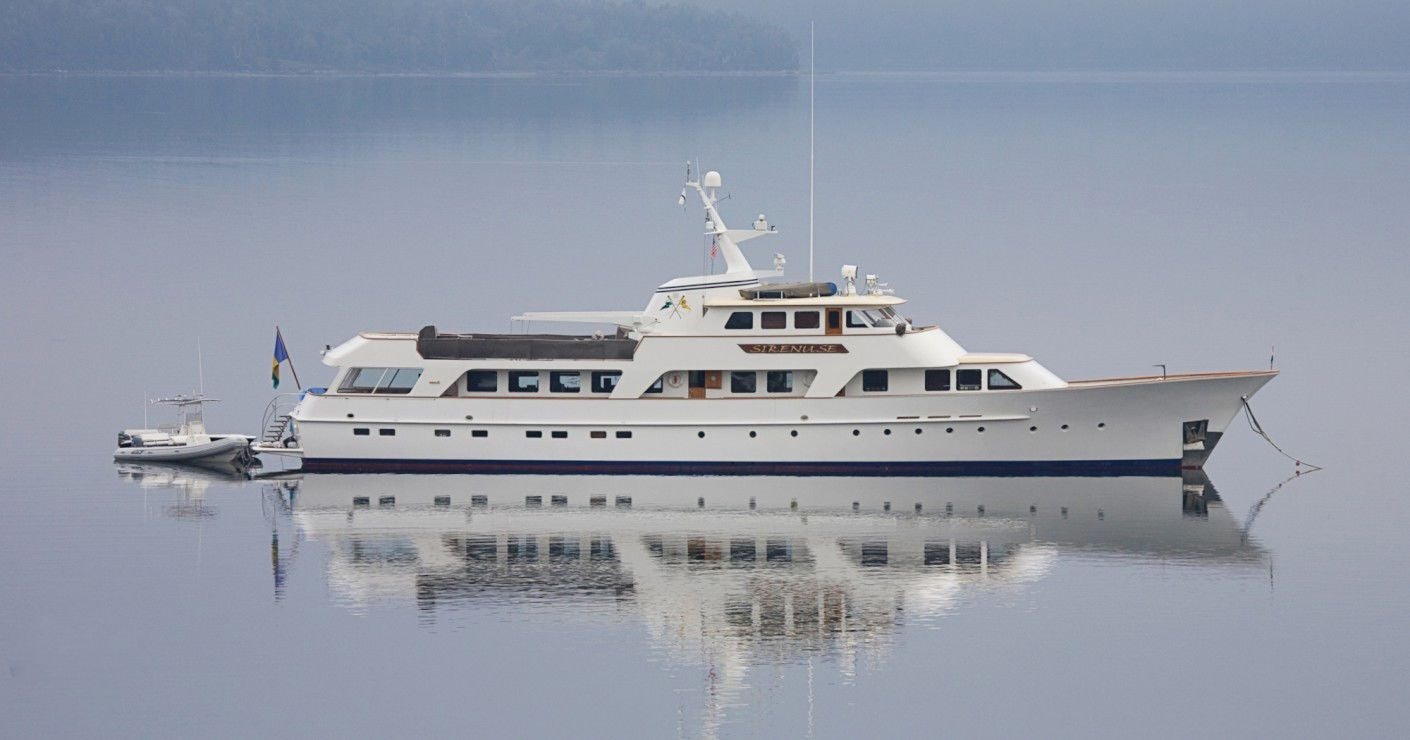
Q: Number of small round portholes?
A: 11